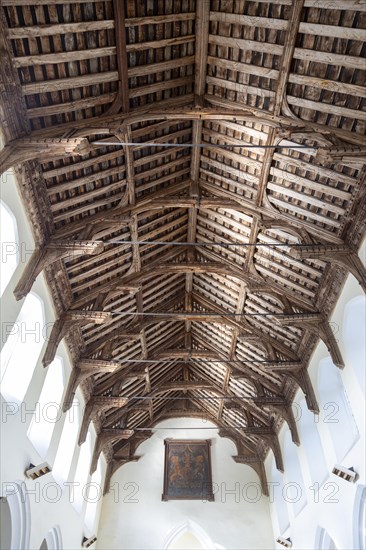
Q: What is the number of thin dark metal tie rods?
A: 6